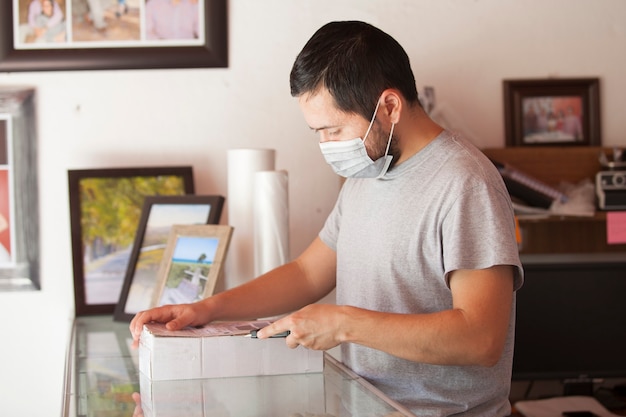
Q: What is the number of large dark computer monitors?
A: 1